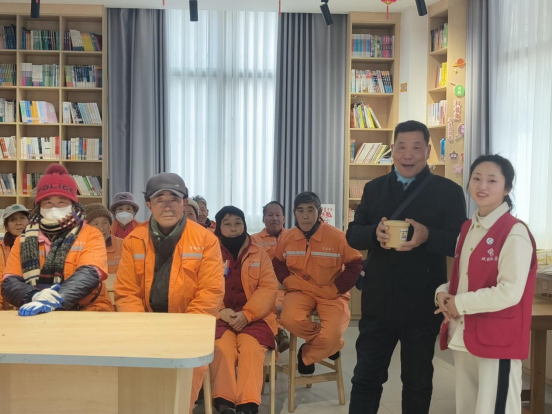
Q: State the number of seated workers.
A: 10